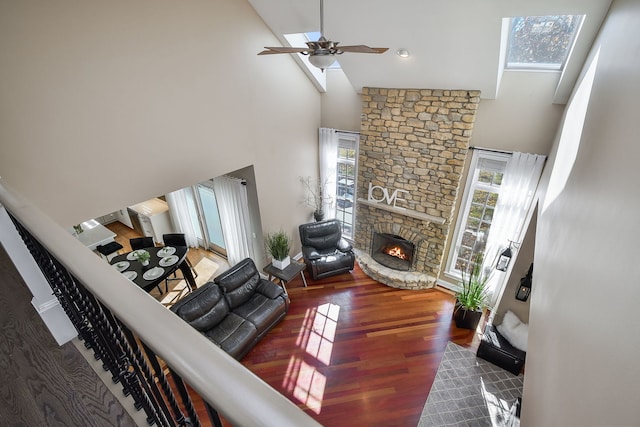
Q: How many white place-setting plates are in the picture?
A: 6